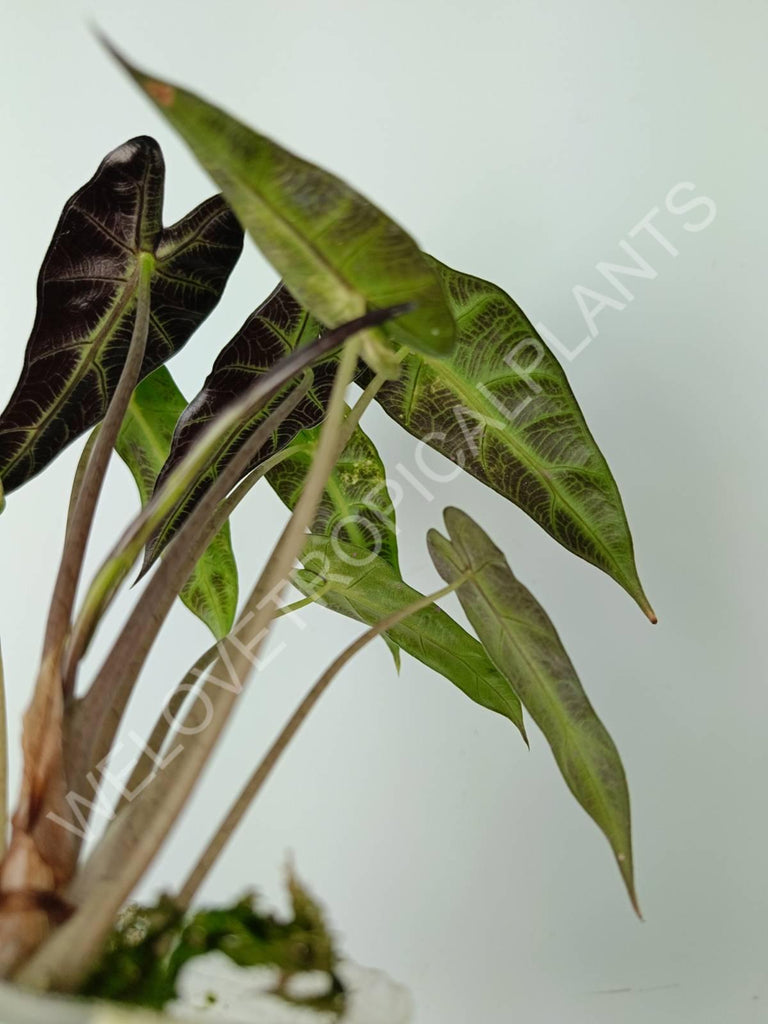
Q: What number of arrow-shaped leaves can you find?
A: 8